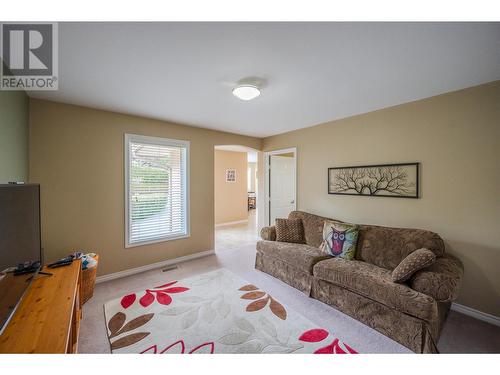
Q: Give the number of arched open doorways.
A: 1